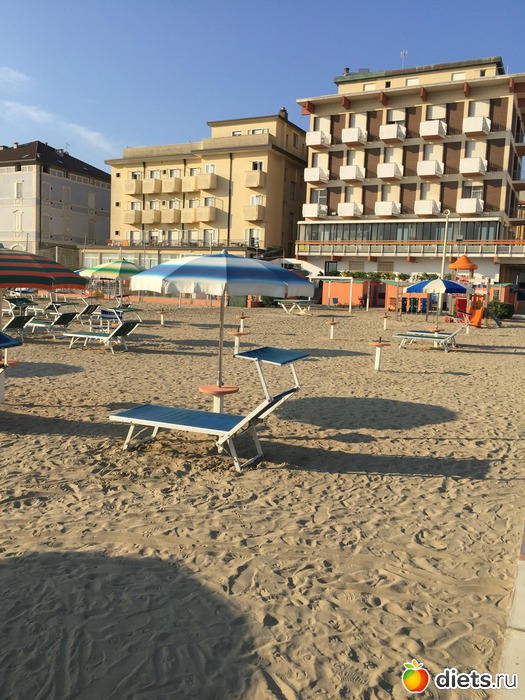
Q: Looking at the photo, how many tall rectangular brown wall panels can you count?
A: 15